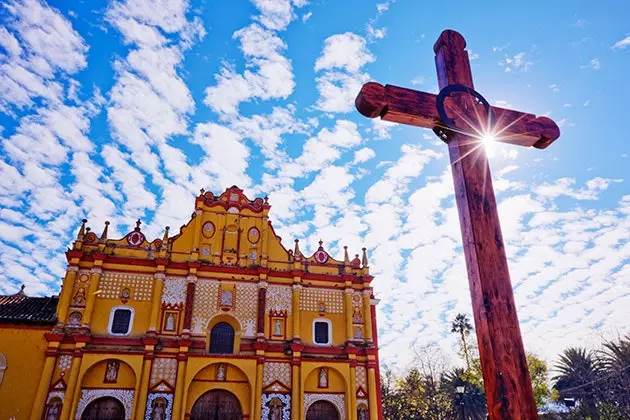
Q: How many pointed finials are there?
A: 6